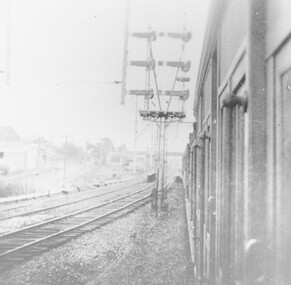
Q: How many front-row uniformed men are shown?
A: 0